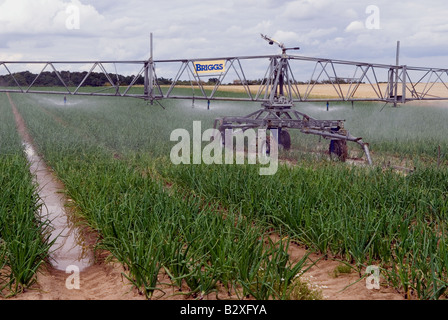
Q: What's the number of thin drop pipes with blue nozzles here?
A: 3